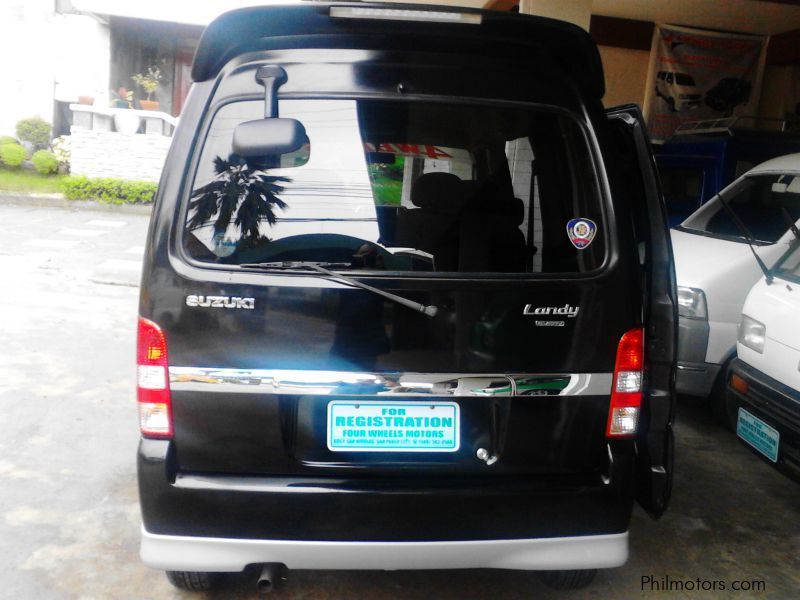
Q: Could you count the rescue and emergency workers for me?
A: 0